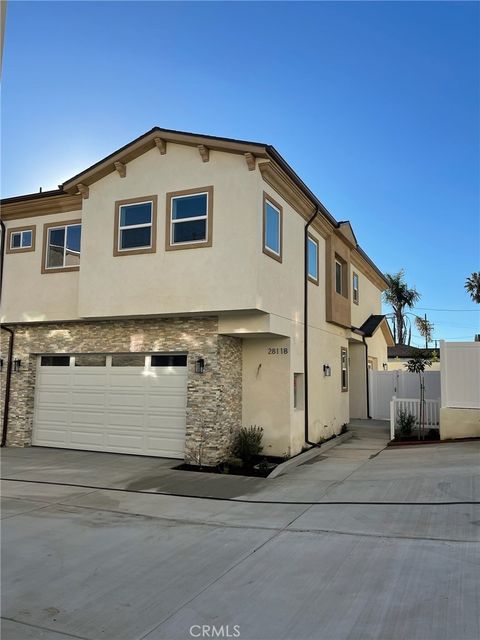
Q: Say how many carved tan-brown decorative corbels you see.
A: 5